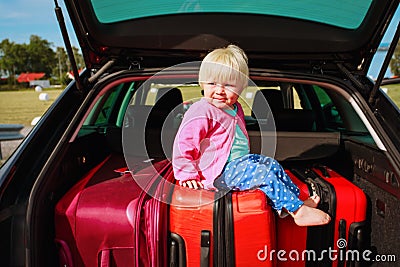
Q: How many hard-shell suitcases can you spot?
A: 2